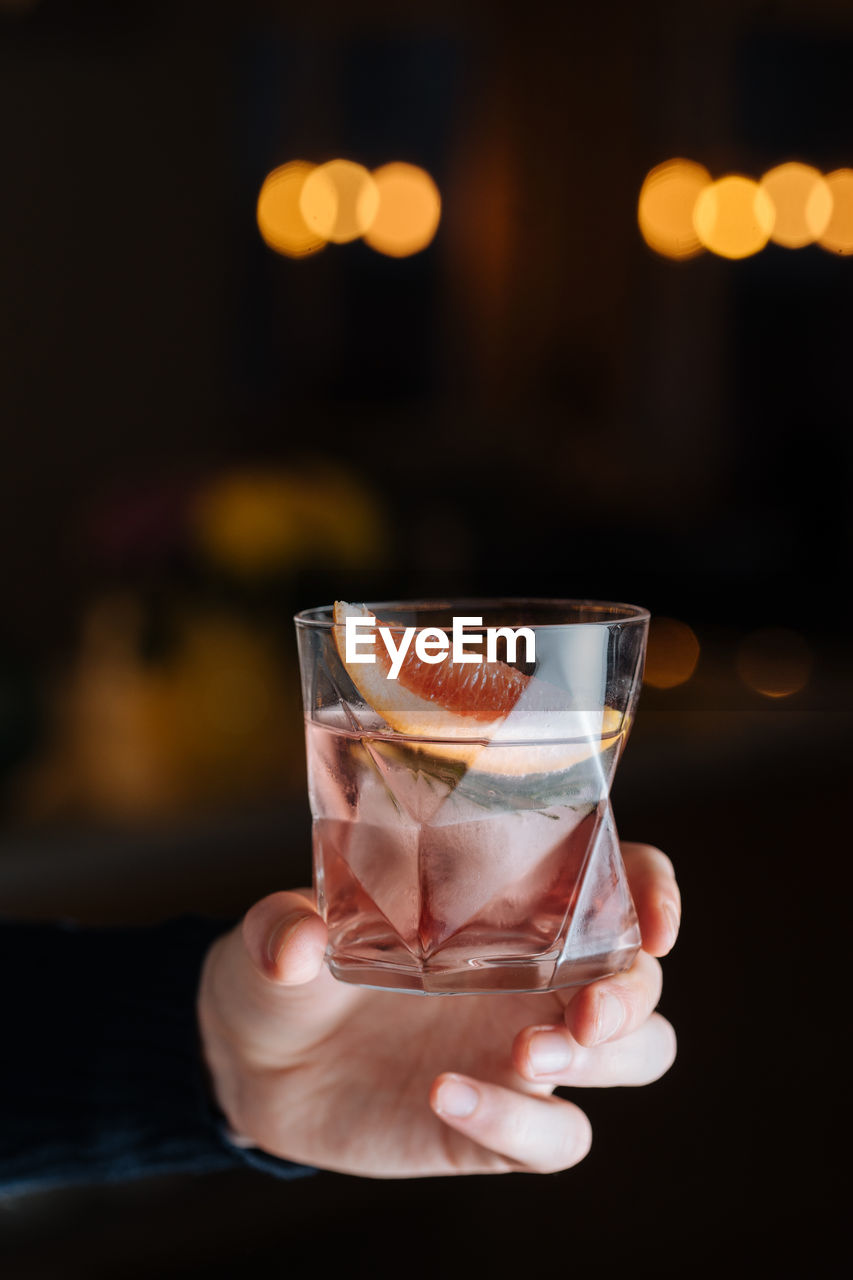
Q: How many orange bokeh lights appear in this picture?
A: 9